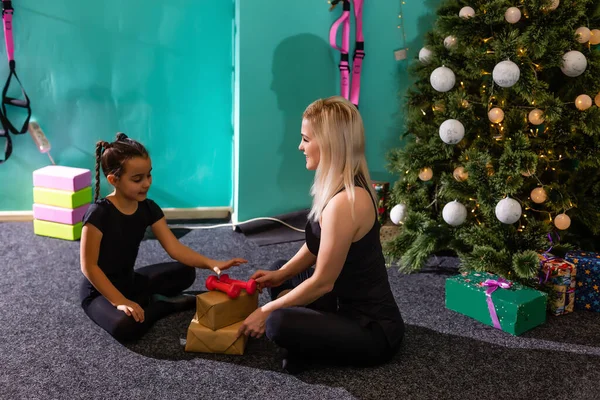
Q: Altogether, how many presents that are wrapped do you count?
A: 5